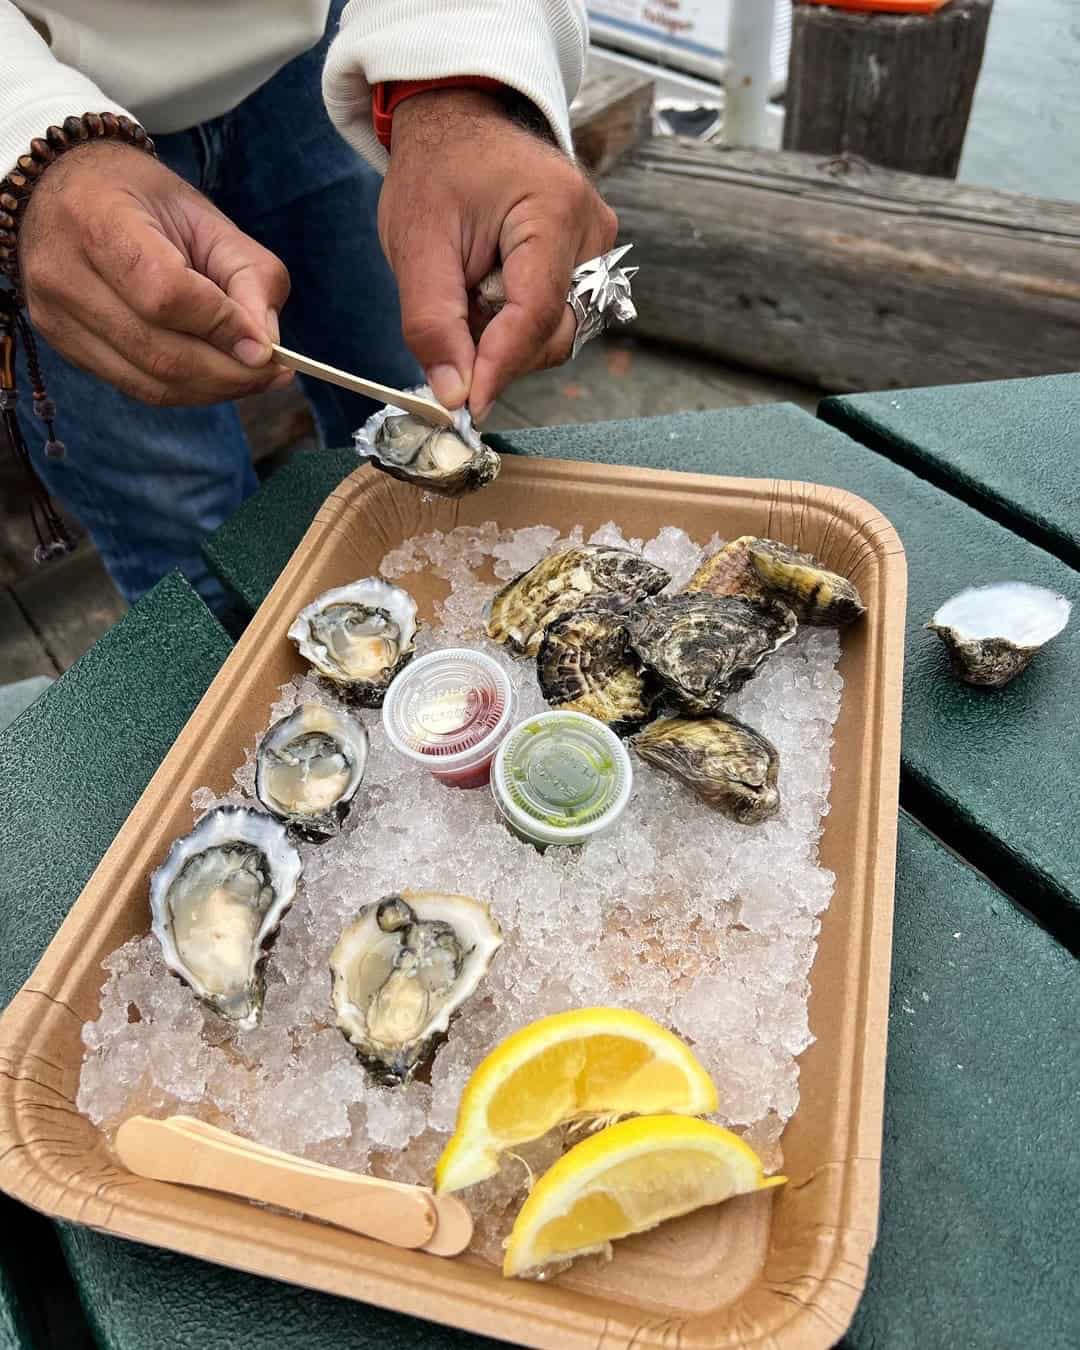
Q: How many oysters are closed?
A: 6